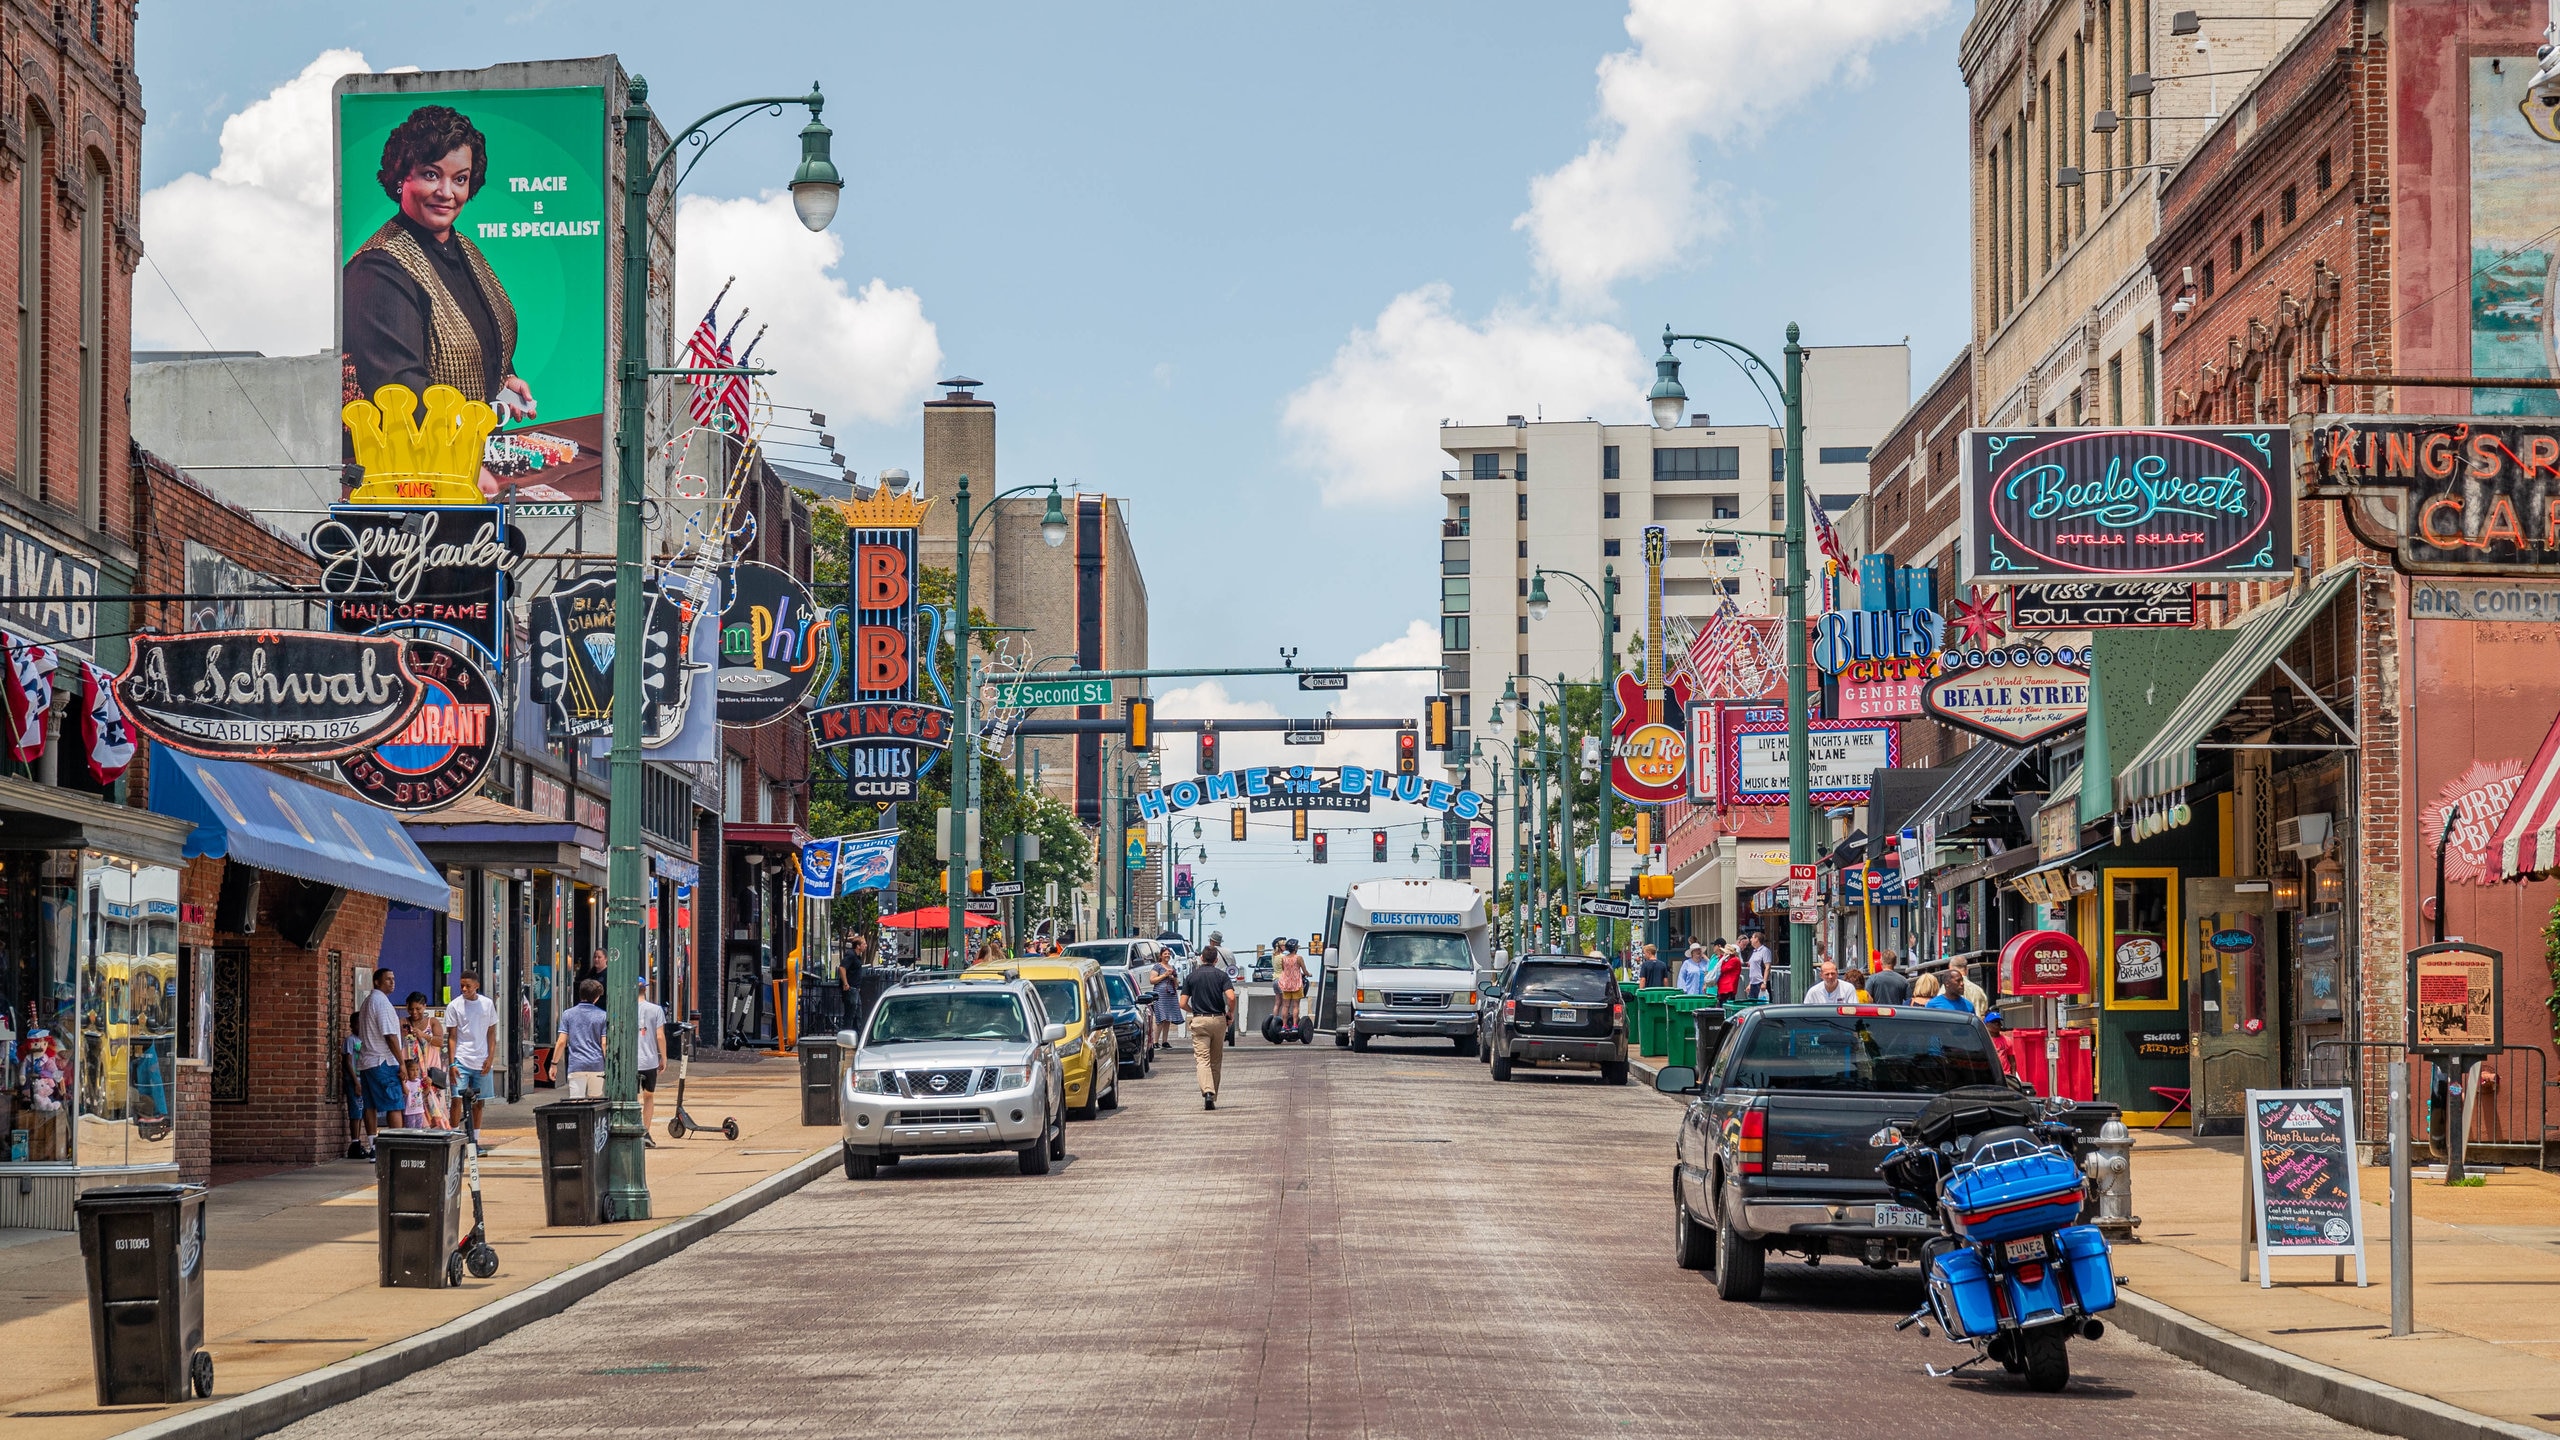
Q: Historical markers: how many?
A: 1